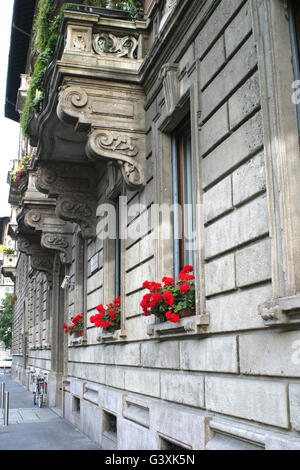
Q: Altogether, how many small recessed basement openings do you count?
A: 3